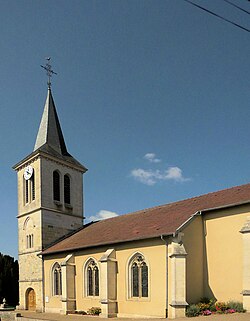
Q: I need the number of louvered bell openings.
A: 4